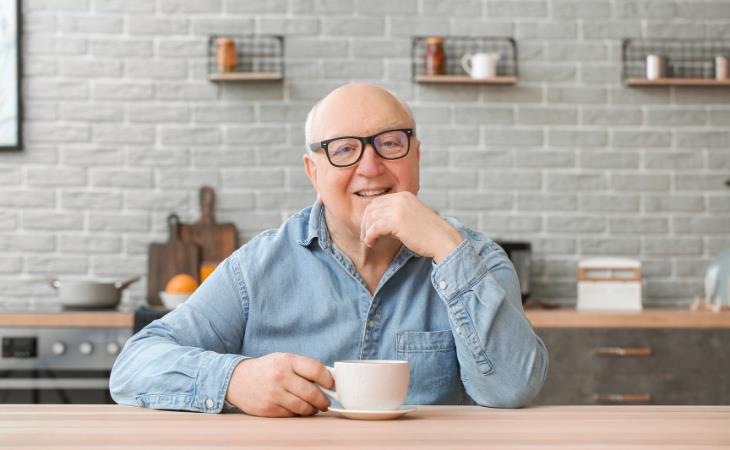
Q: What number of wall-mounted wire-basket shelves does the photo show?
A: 3